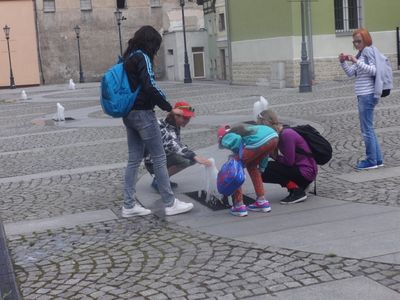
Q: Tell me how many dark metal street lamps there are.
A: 5